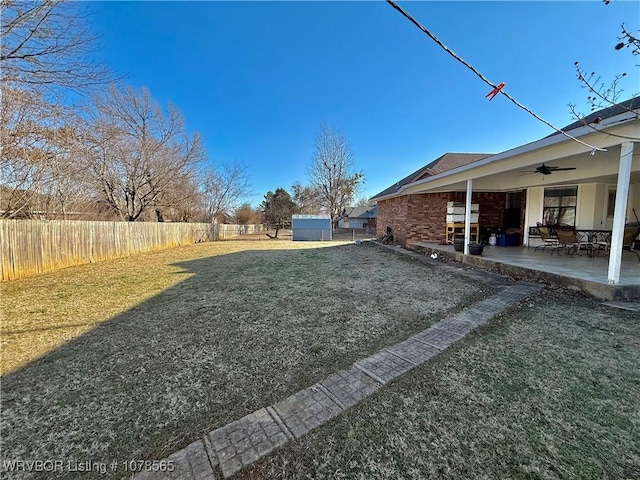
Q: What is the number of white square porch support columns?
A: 2